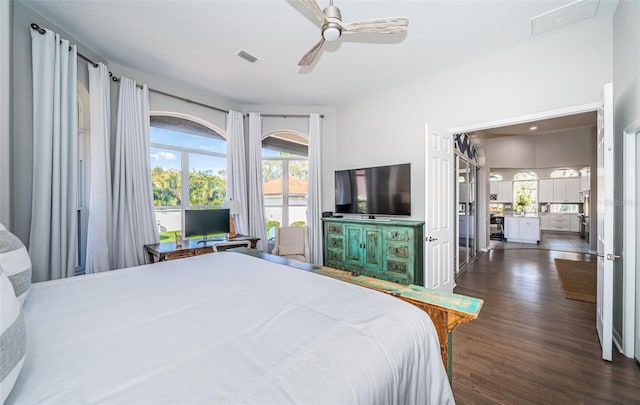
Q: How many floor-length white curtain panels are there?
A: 6